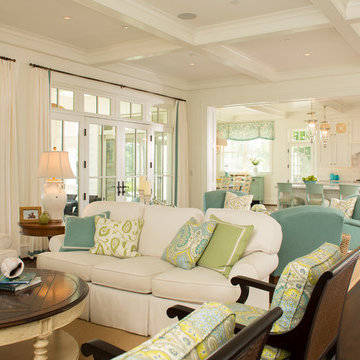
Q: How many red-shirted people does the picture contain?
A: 0